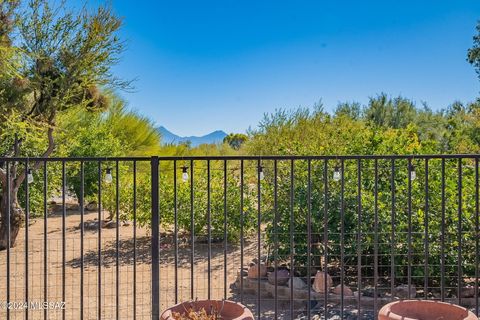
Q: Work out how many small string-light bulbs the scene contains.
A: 6